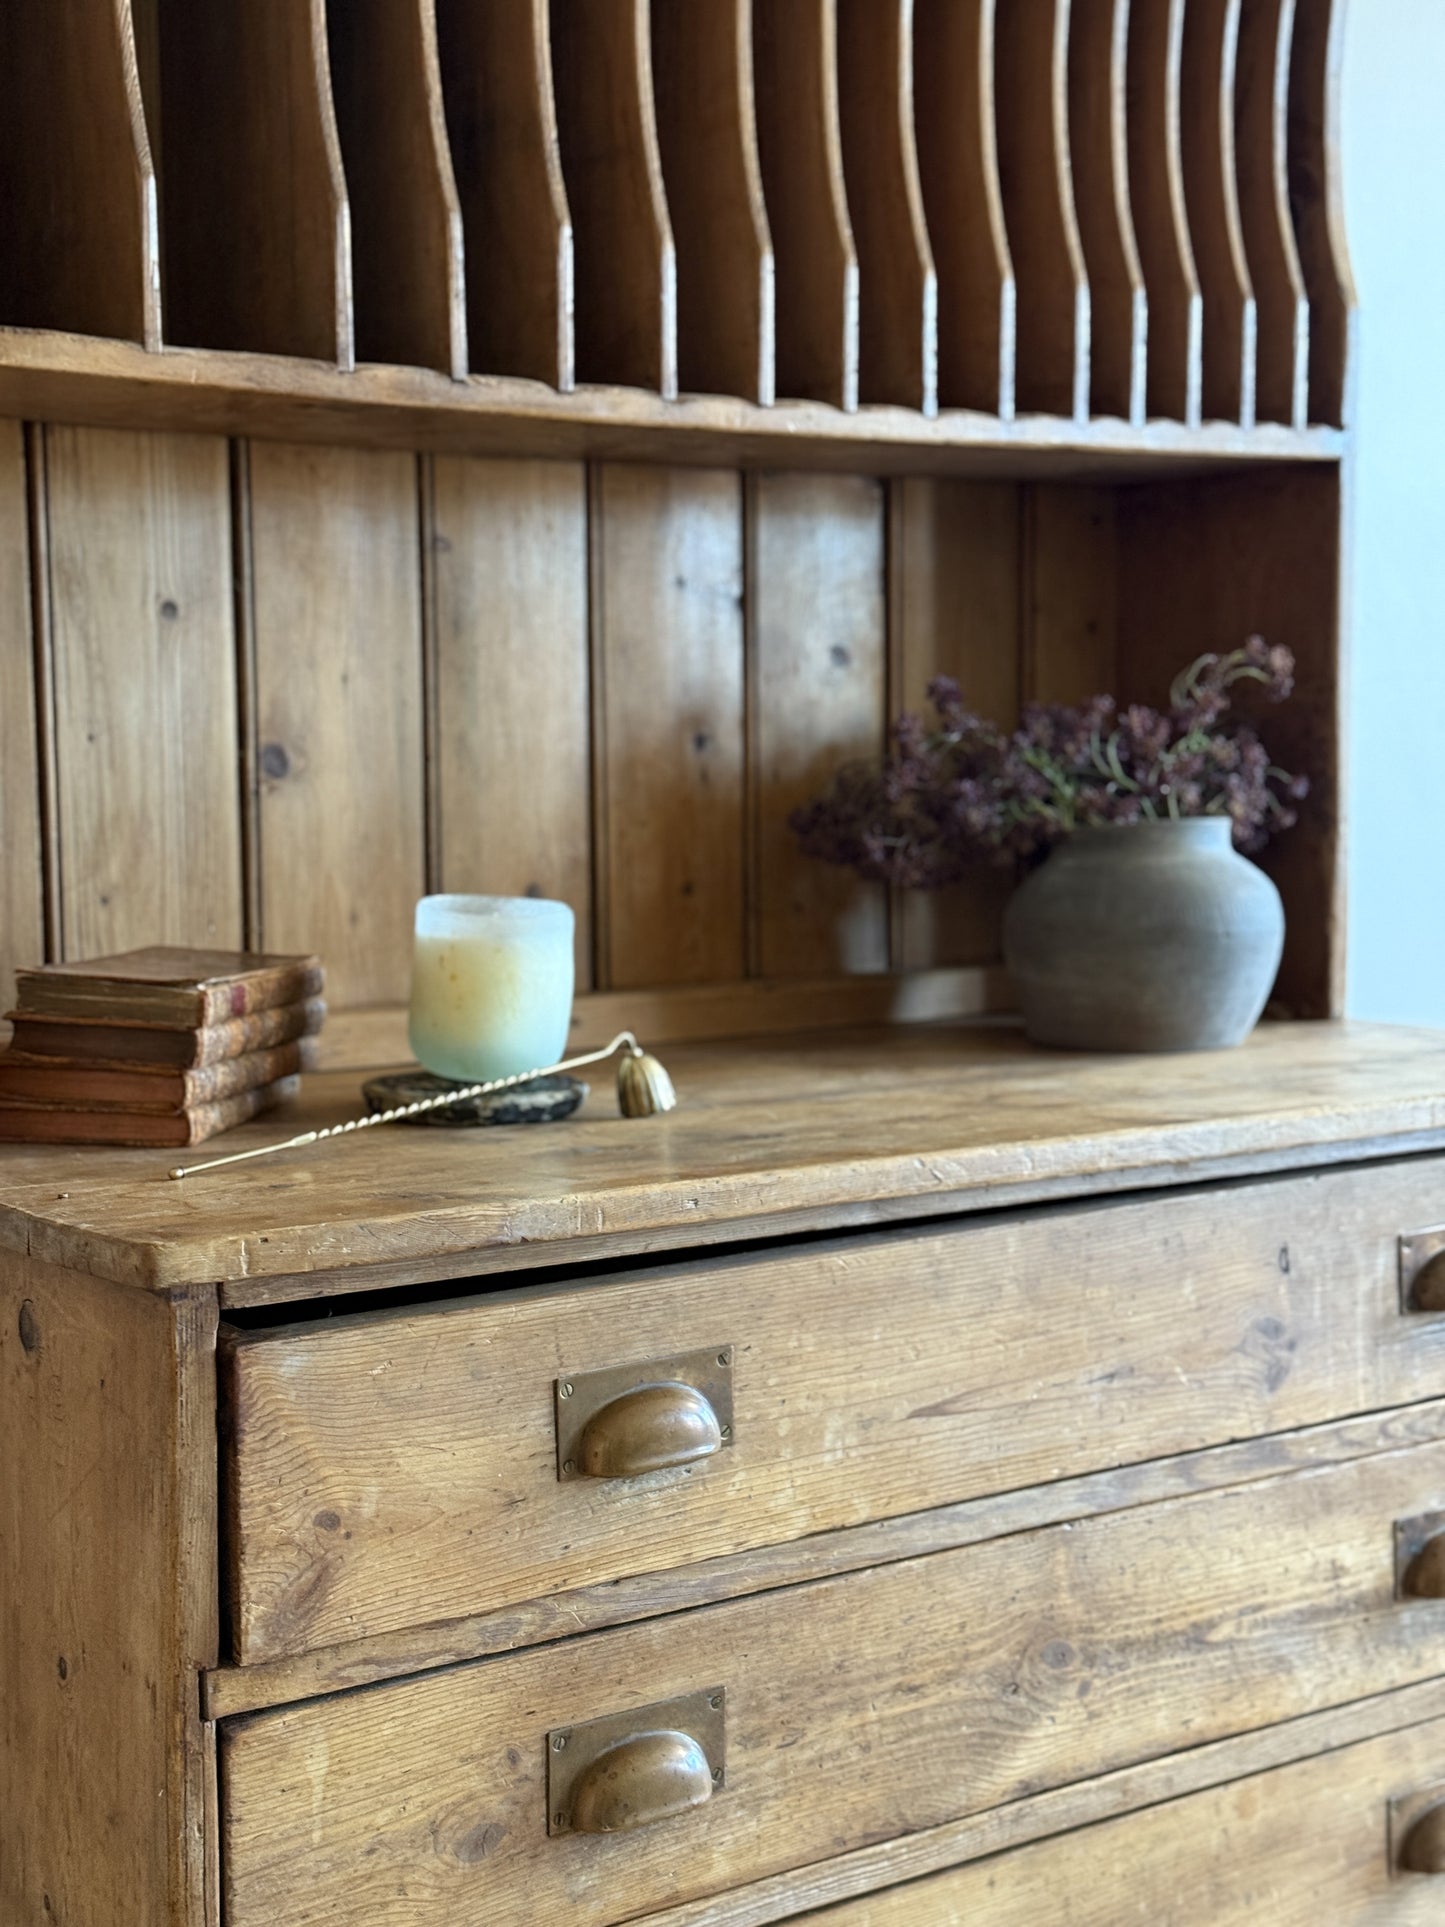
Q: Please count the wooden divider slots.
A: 15